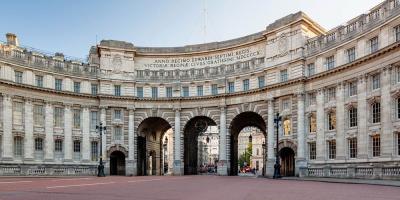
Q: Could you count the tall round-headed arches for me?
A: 3